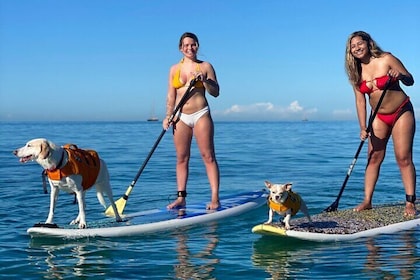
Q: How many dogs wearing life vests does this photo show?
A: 2